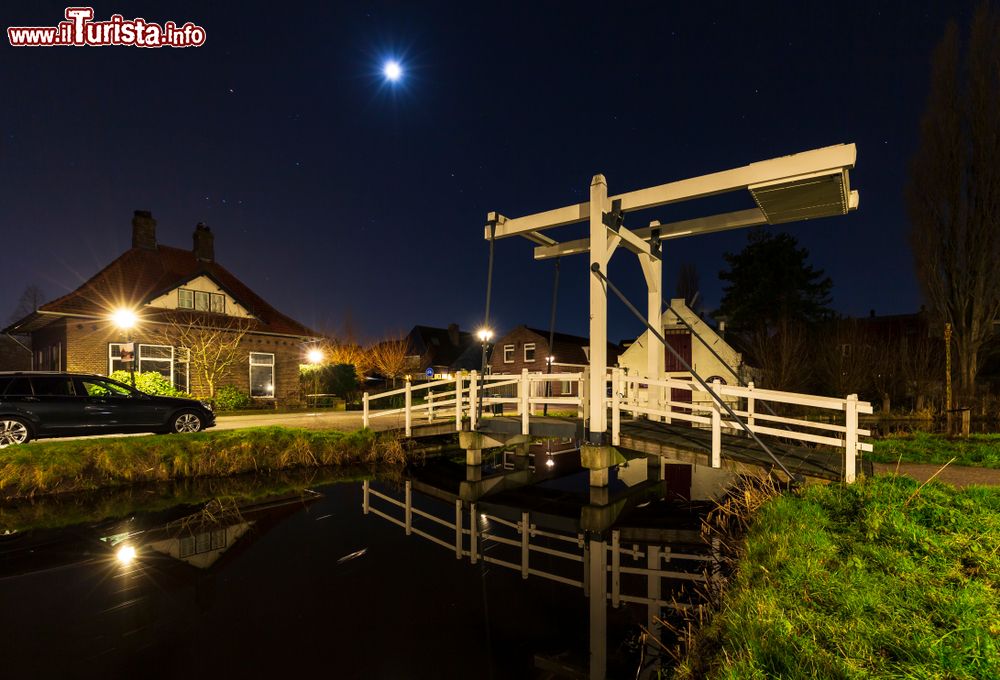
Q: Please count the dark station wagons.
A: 1